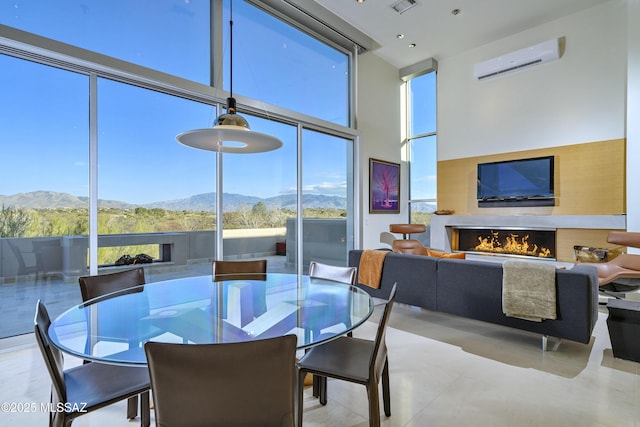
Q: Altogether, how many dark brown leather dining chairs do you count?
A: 6